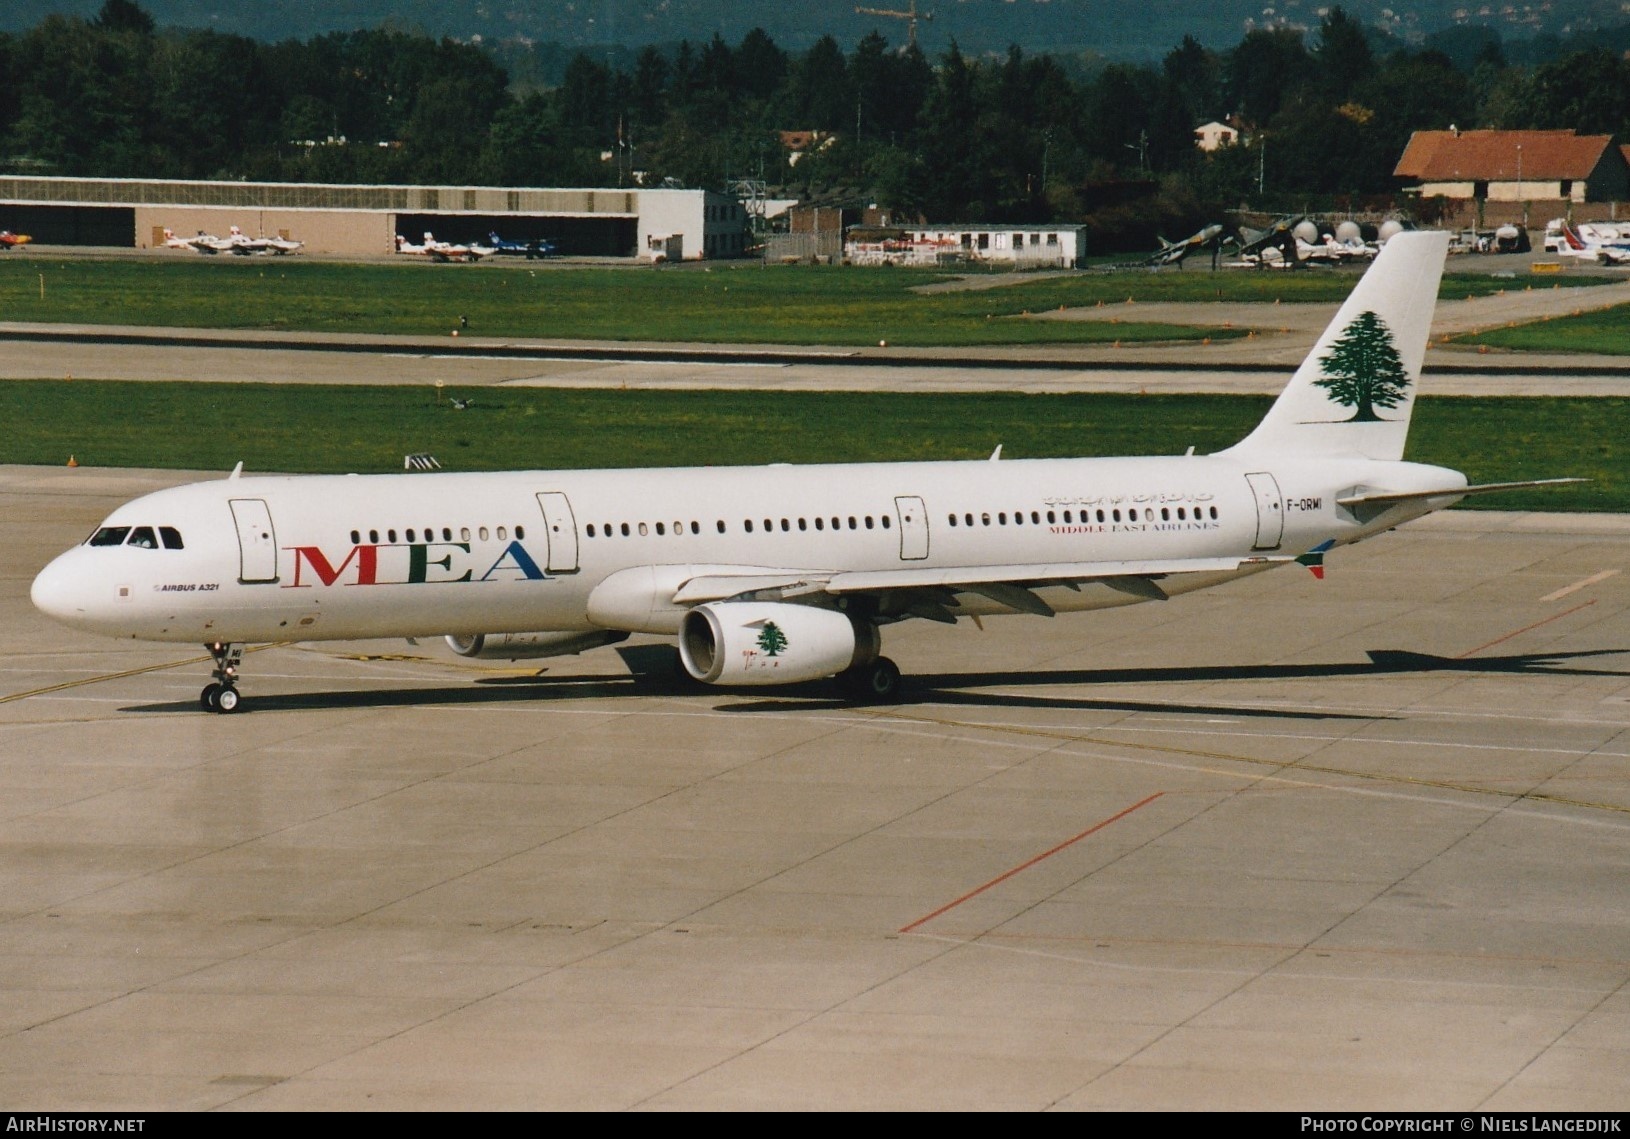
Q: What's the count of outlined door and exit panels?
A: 4